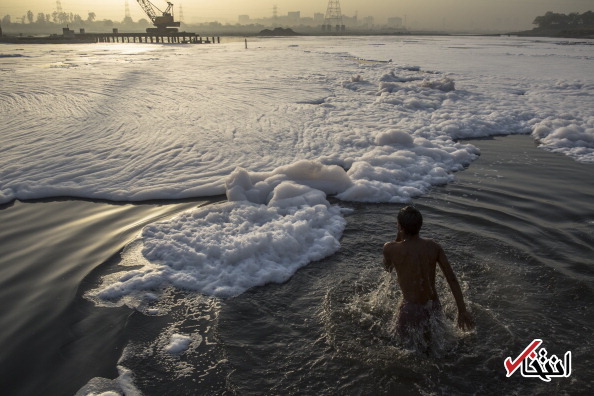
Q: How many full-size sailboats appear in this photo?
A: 0